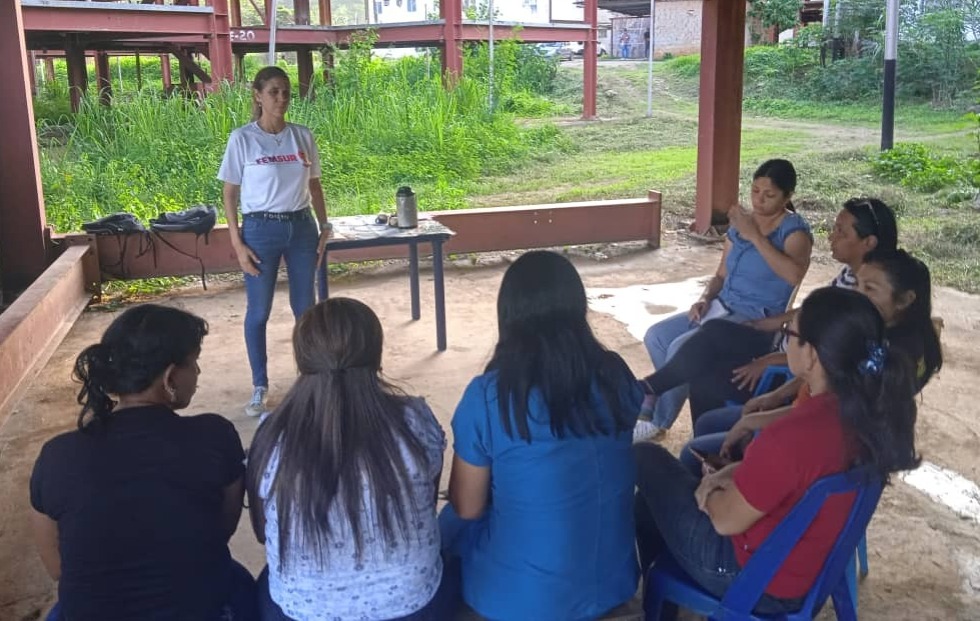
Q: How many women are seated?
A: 7